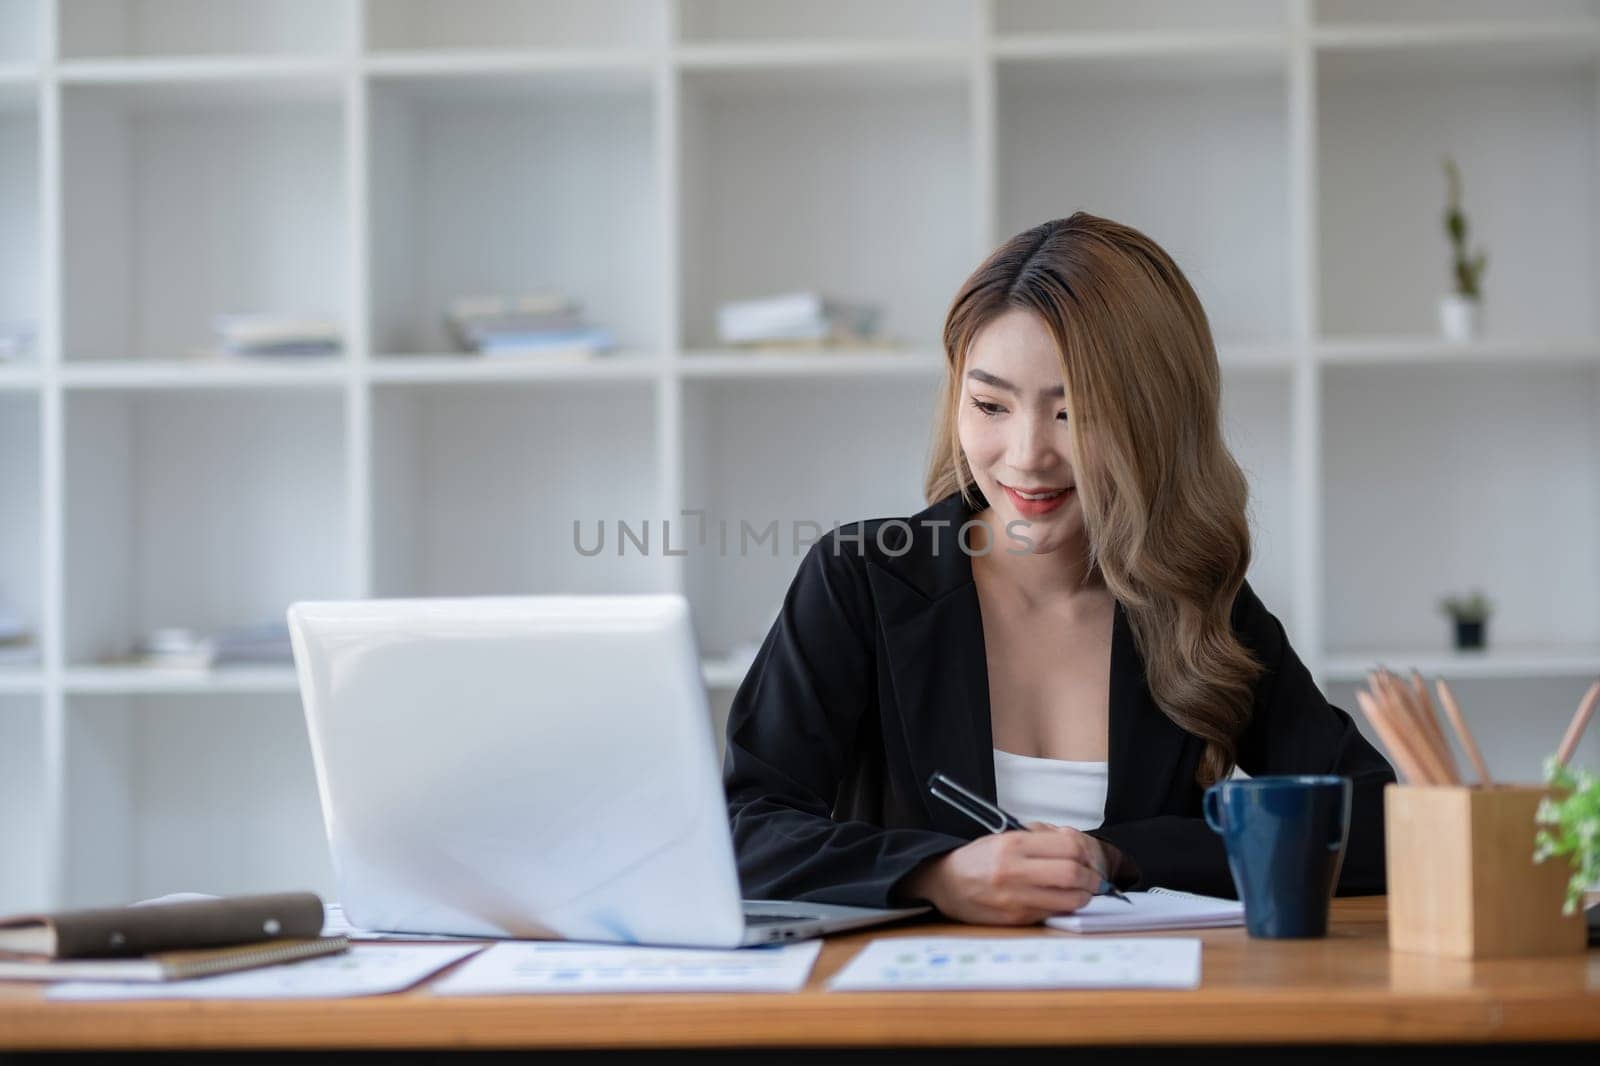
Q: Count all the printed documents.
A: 3